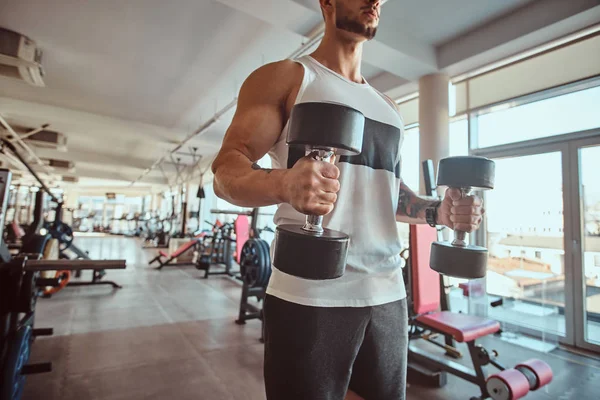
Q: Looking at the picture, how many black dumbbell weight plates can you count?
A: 4